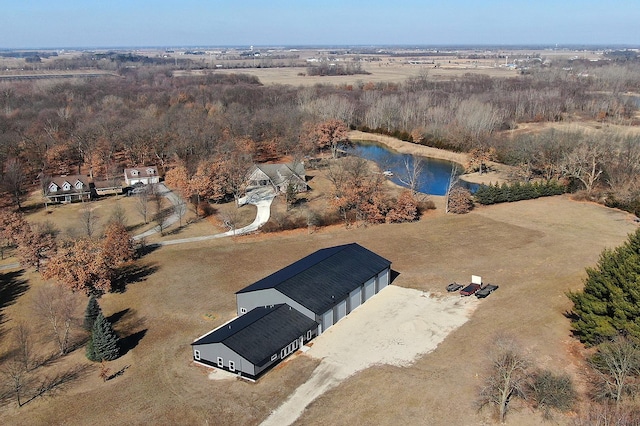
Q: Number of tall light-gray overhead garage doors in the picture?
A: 5